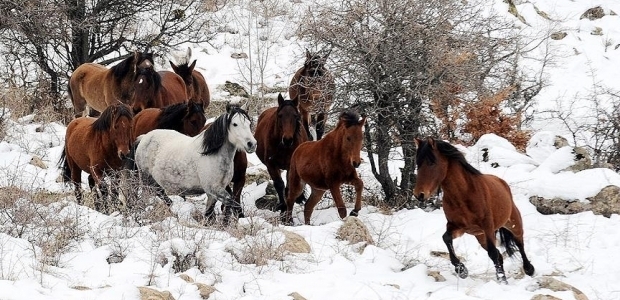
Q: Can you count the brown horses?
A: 9